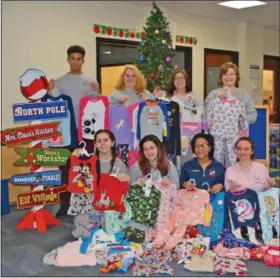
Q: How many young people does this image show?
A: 8